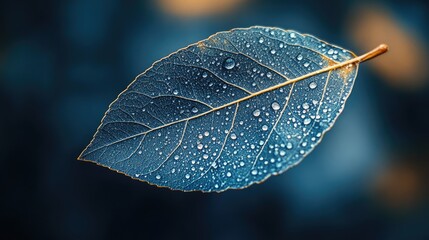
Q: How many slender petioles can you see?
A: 1